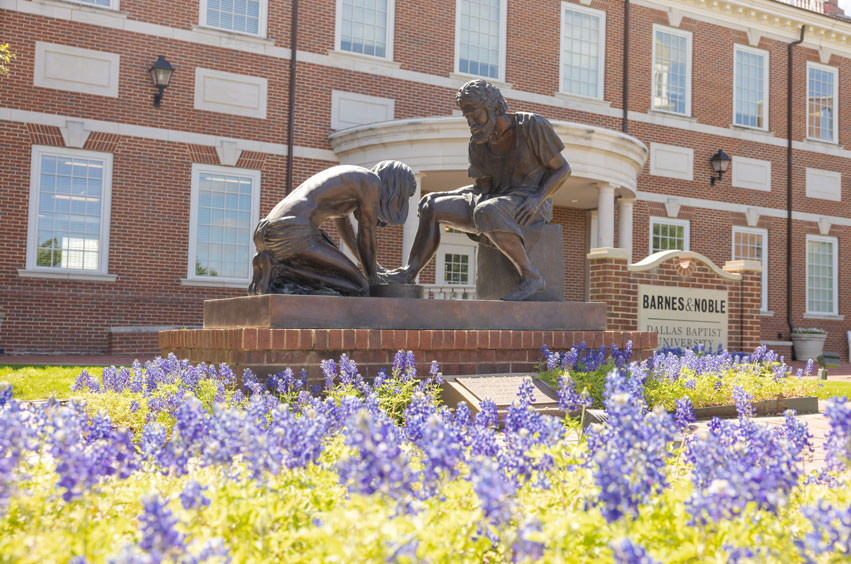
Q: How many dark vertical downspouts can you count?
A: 3